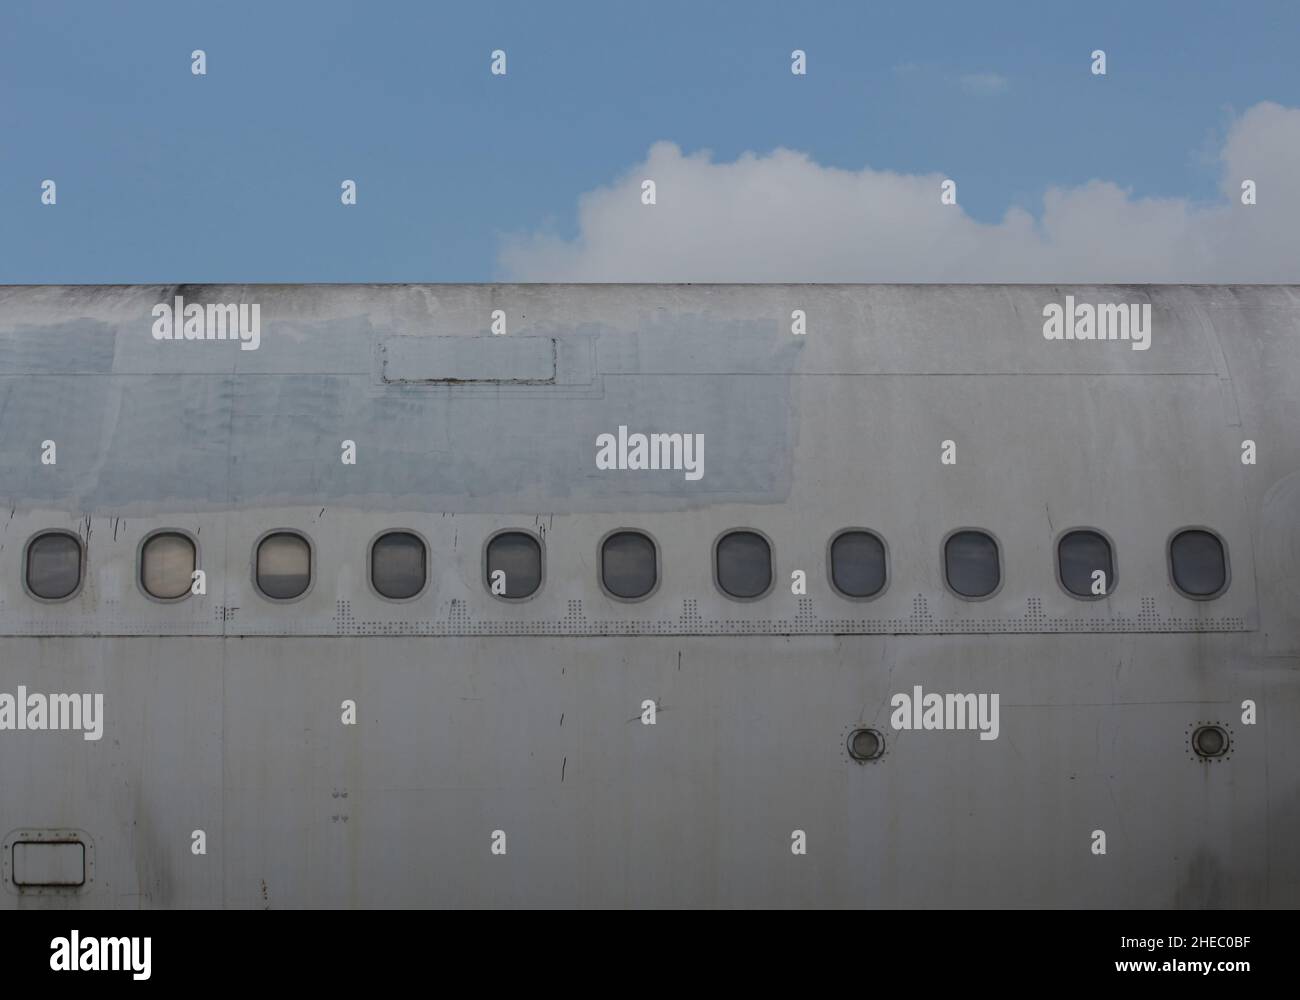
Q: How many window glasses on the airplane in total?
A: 11